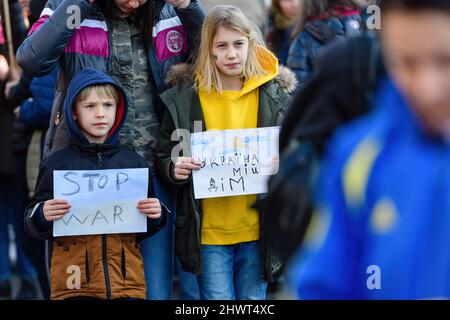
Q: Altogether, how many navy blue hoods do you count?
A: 1